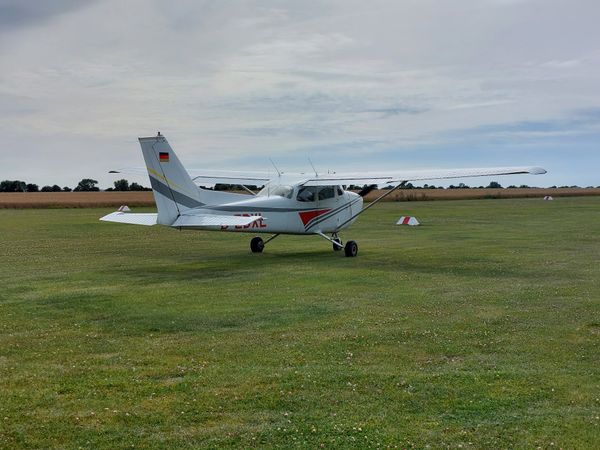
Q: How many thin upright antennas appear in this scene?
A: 2